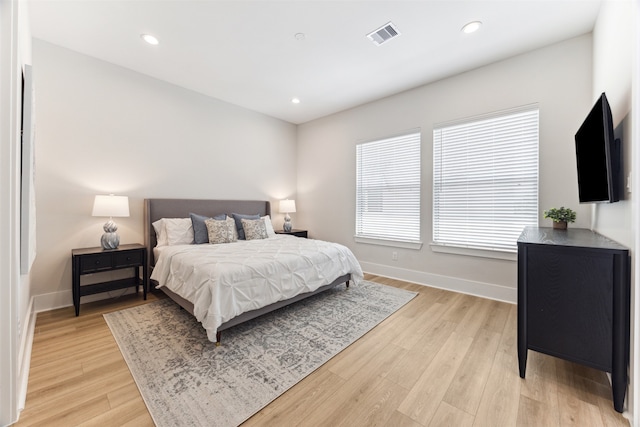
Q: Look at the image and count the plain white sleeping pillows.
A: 2